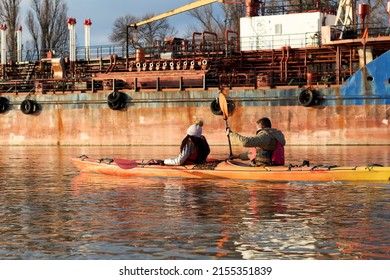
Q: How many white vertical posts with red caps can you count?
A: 4